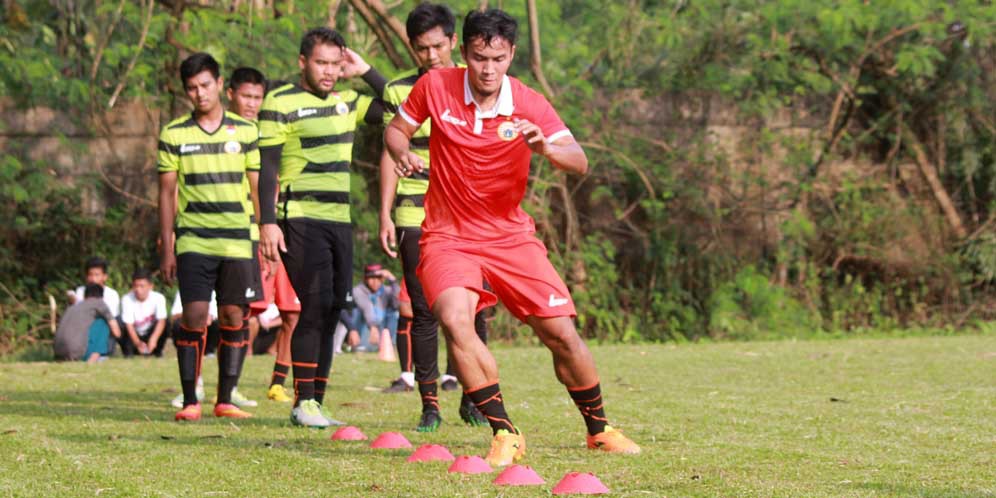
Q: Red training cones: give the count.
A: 6